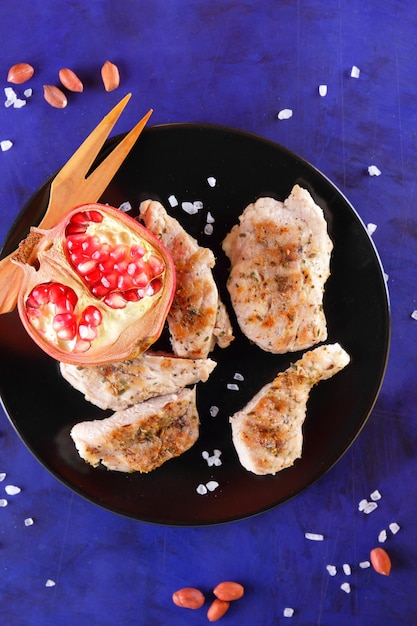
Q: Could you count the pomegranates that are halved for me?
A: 1